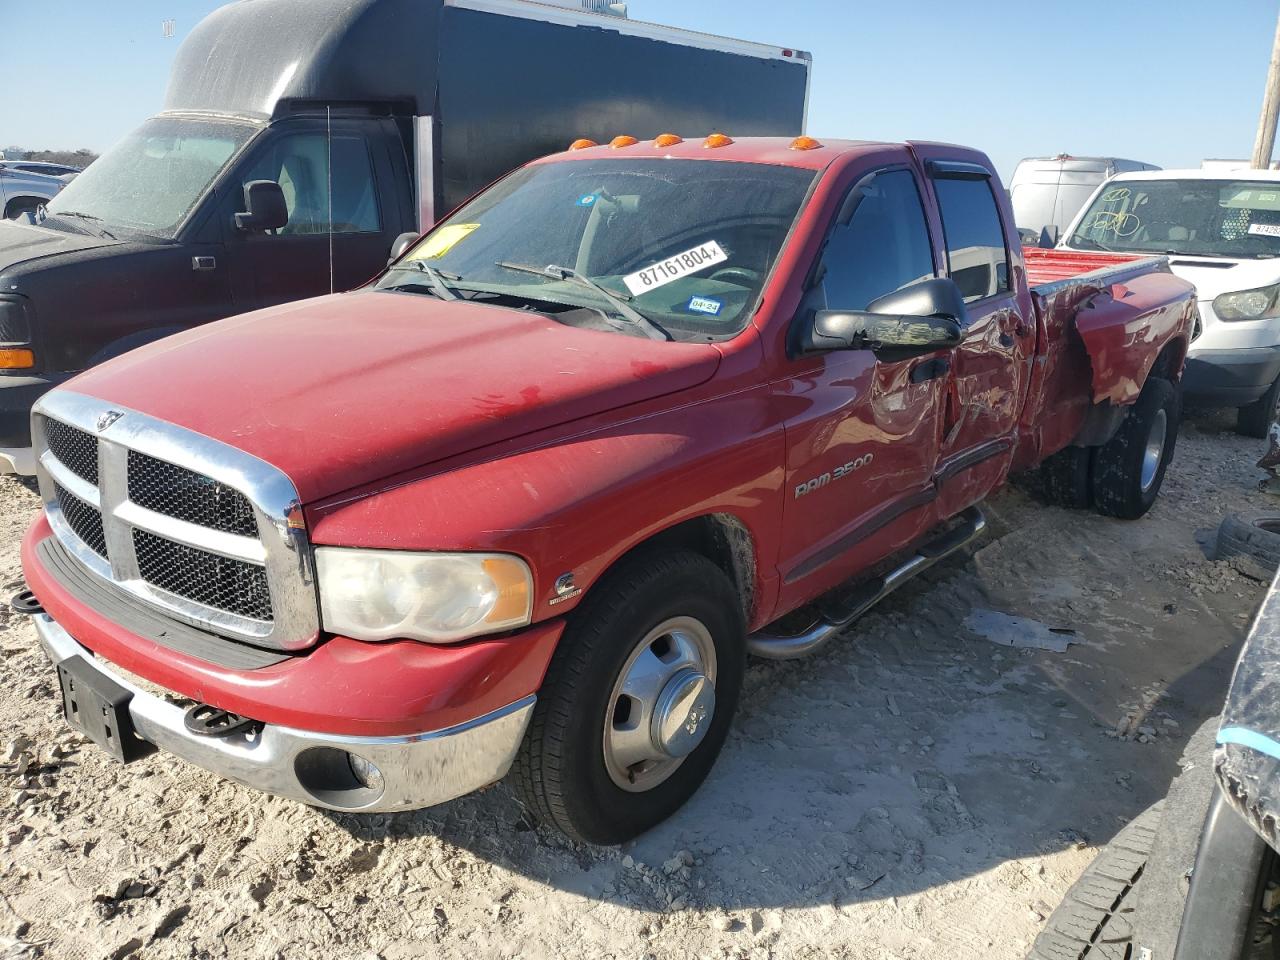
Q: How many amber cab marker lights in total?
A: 5